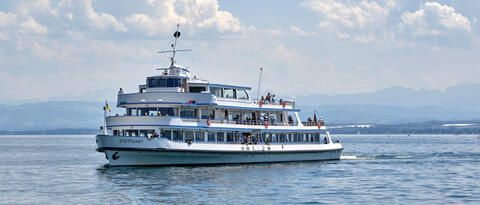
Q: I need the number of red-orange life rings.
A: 5